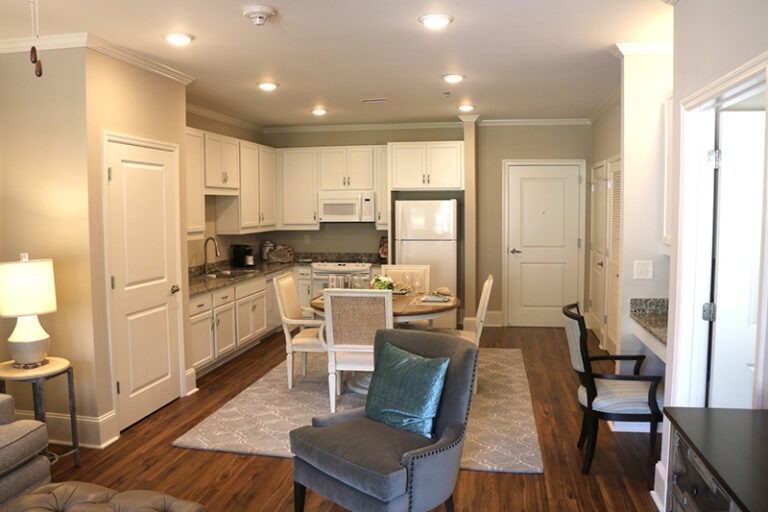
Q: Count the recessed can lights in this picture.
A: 6